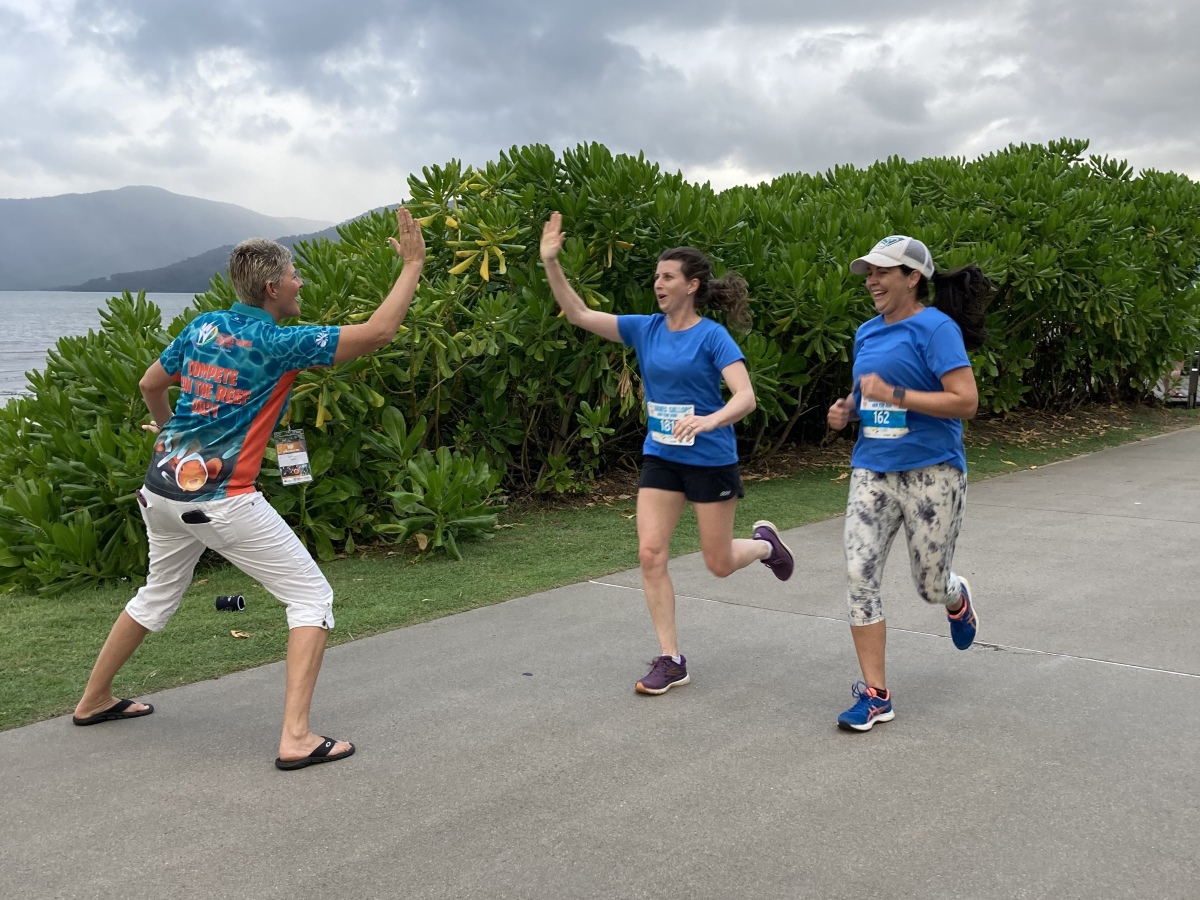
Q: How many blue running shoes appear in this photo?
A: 2